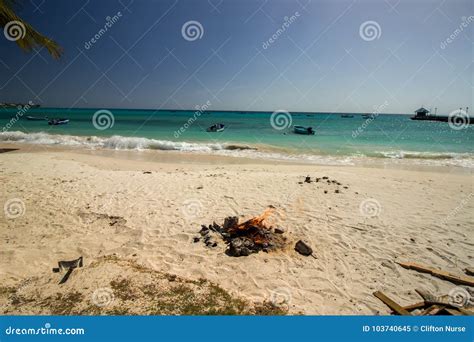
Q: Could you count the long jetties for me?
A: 1